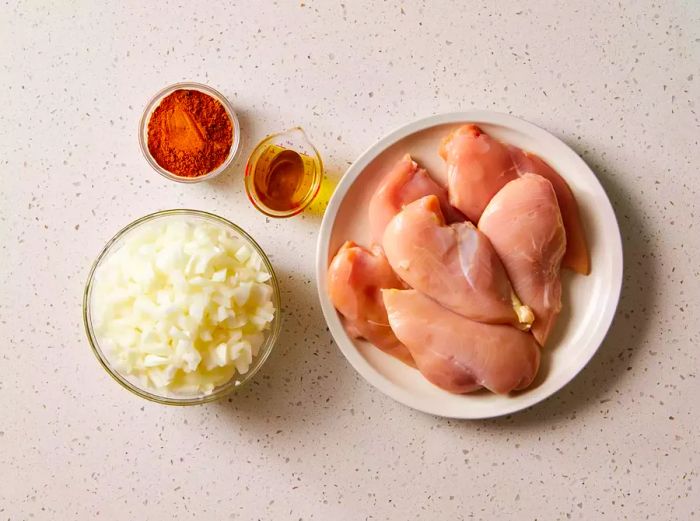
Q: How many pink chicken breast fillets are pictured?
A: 6